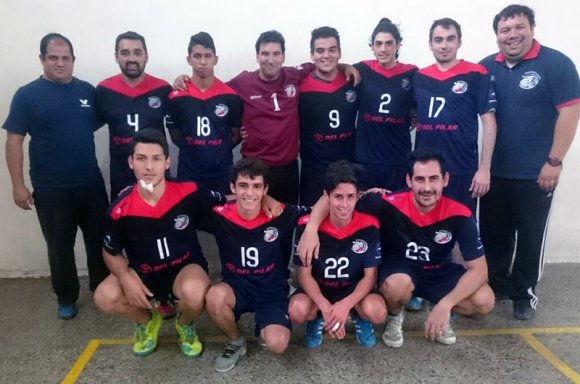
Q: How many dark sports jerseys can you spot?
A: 9